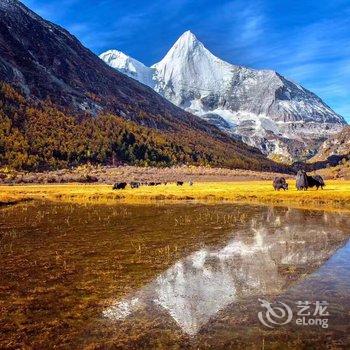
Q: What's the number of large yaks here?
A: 3